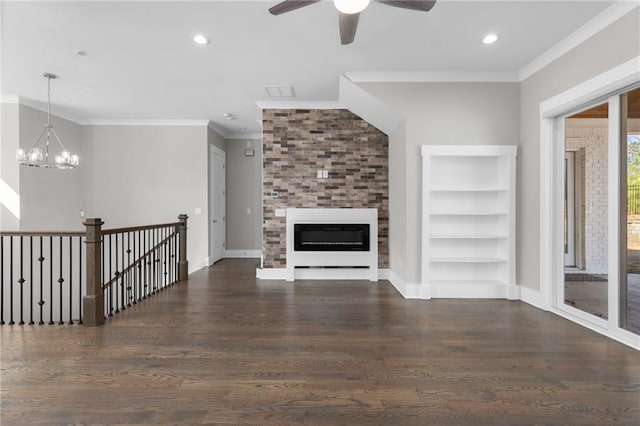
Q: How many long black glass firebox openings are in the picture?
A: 1